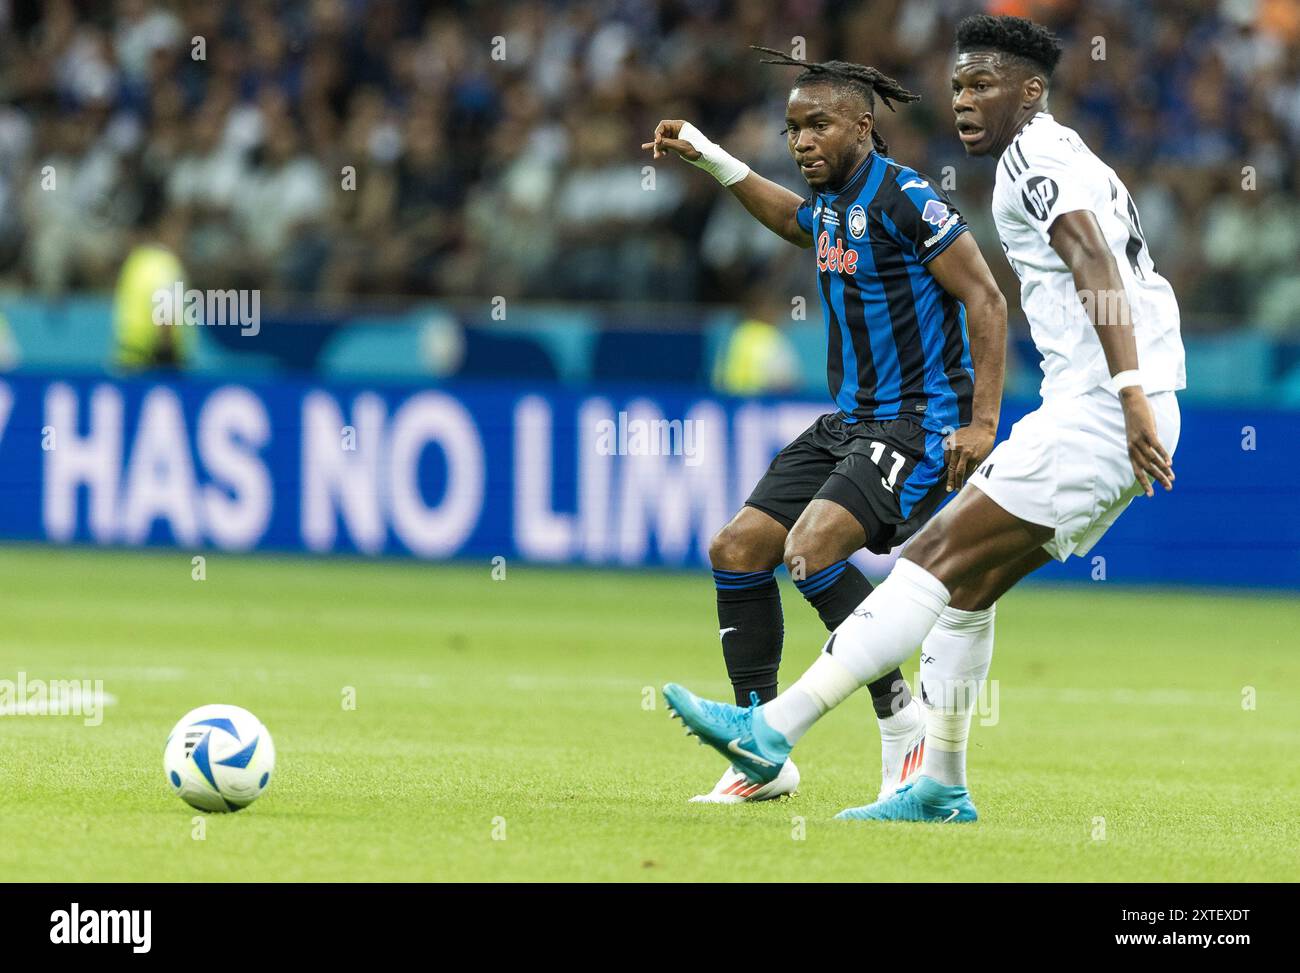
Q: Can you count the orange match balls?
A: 0